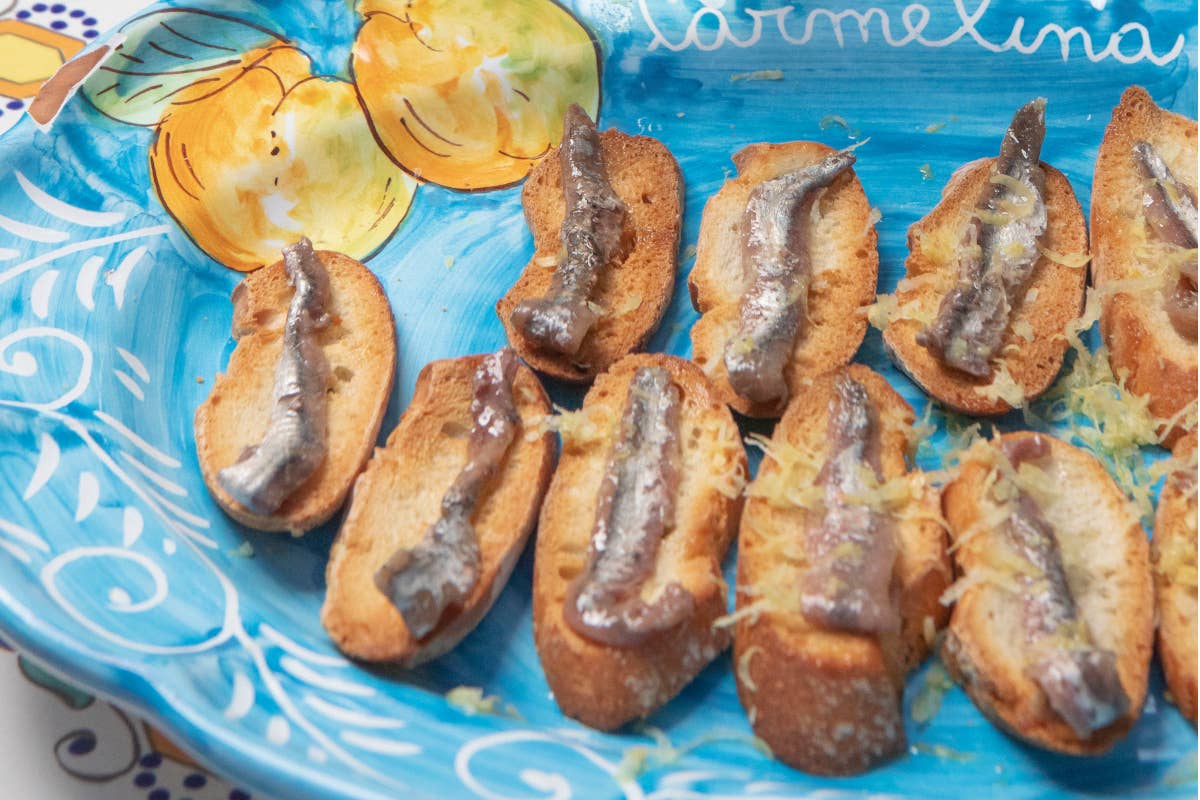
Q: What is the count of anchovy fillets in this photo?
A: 9